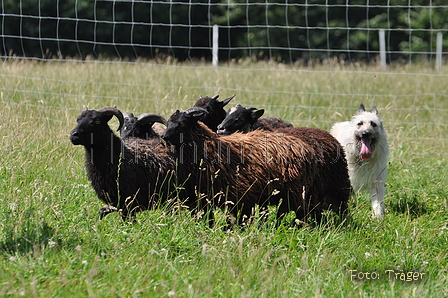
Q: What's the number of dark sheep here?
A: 5